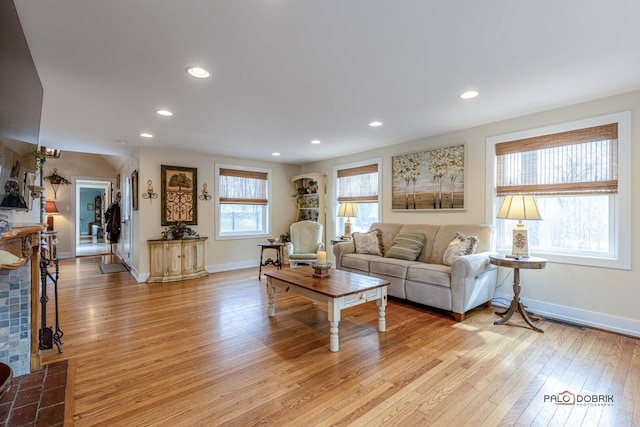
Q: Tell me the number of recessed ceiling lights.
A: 7